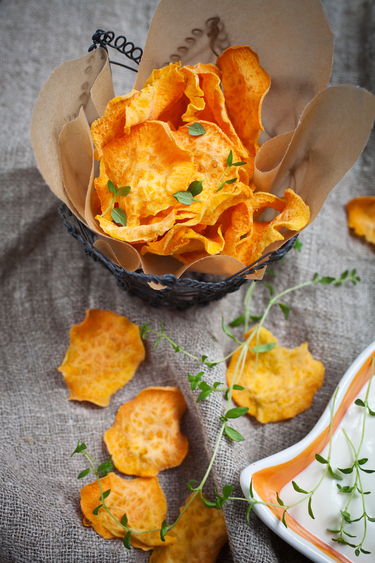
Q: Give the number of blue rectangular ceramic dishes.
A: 0